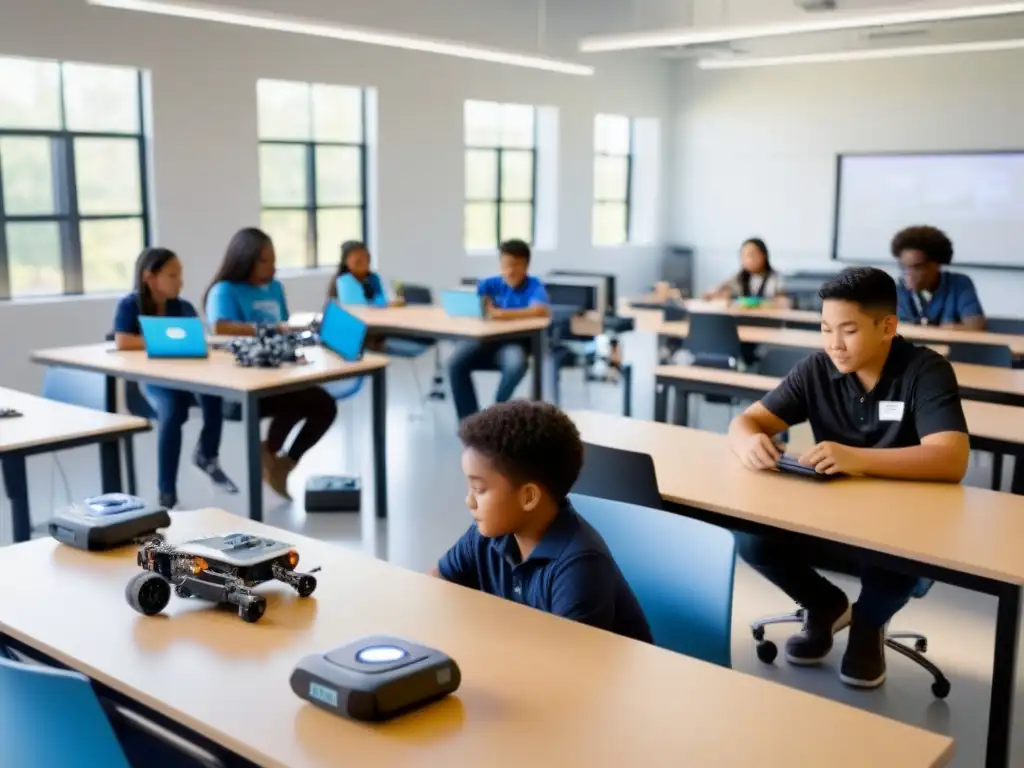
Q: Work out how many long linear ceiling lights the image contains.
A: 3